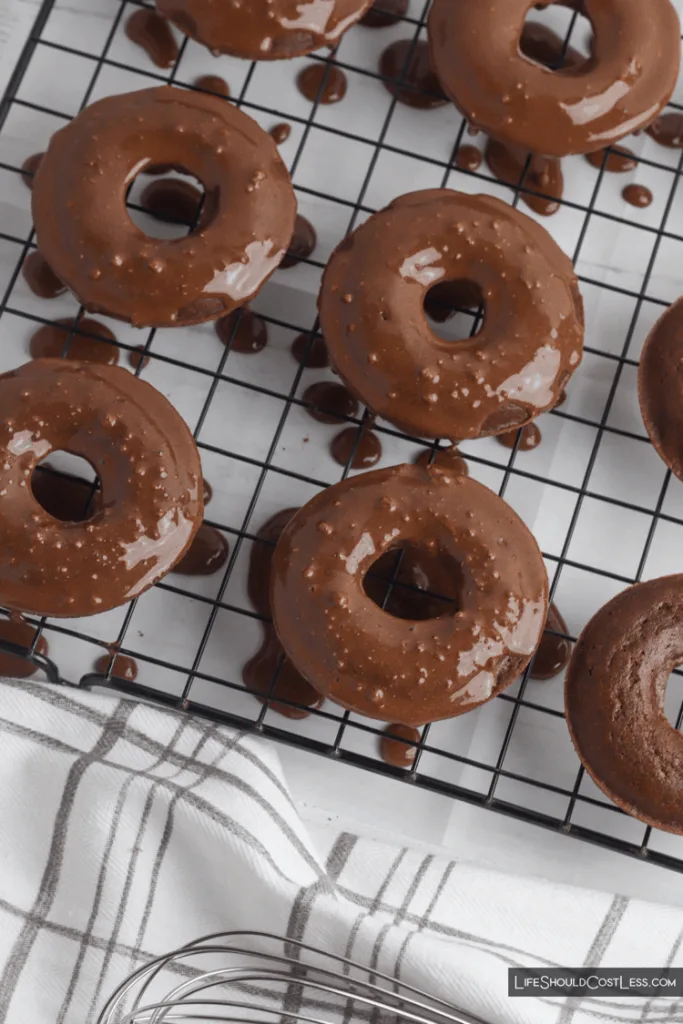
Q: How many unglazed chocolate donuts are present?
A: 2